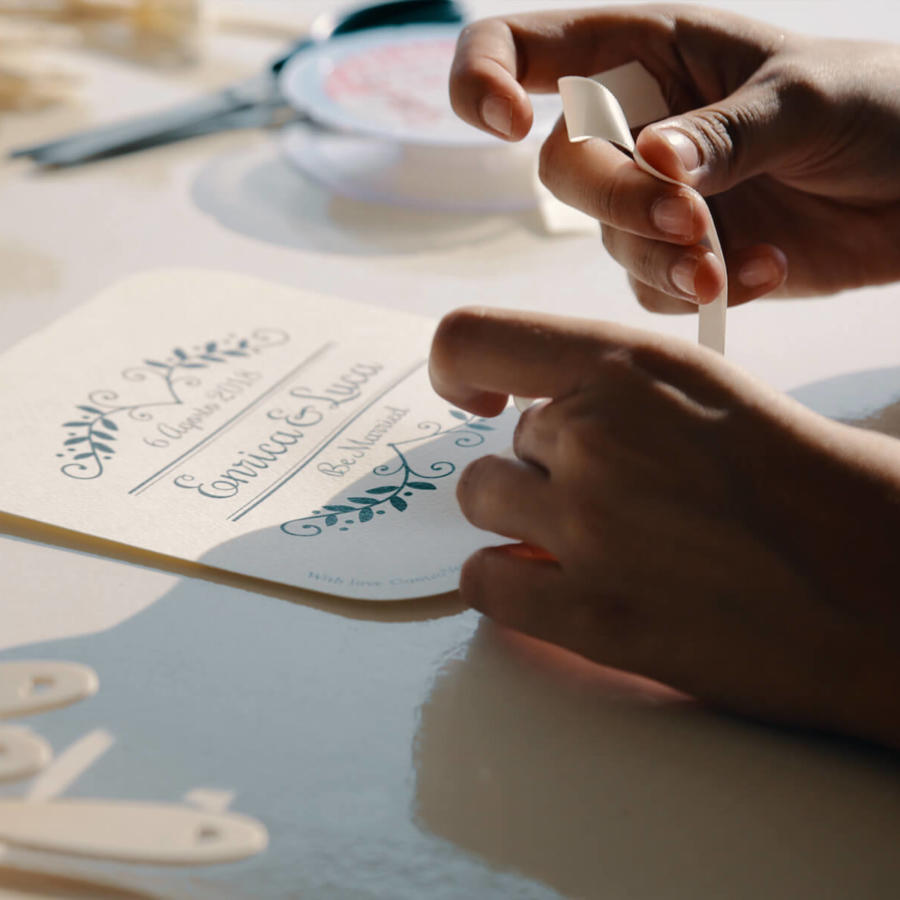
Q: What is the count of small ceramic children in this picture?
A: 0